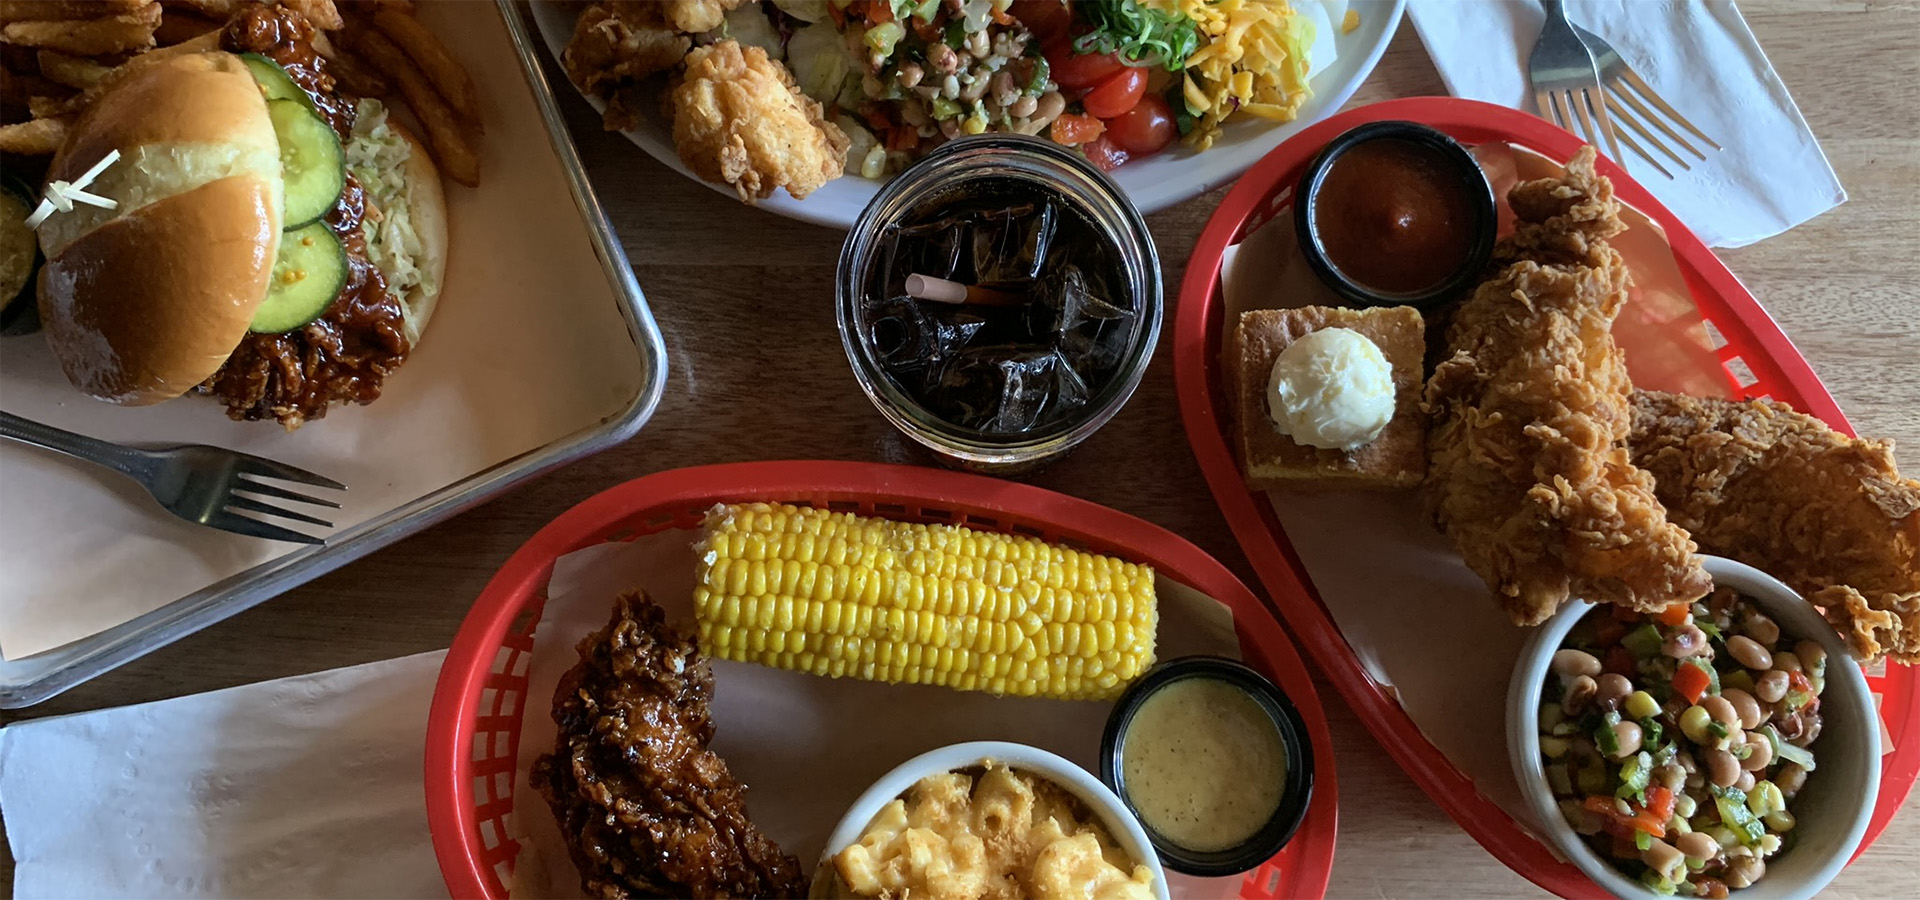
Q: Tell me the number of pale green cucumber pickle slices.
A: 3